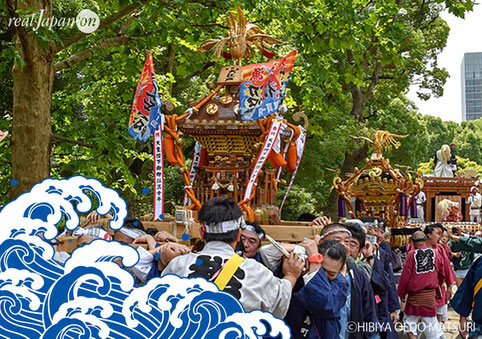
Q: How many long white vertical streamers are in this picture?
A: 4